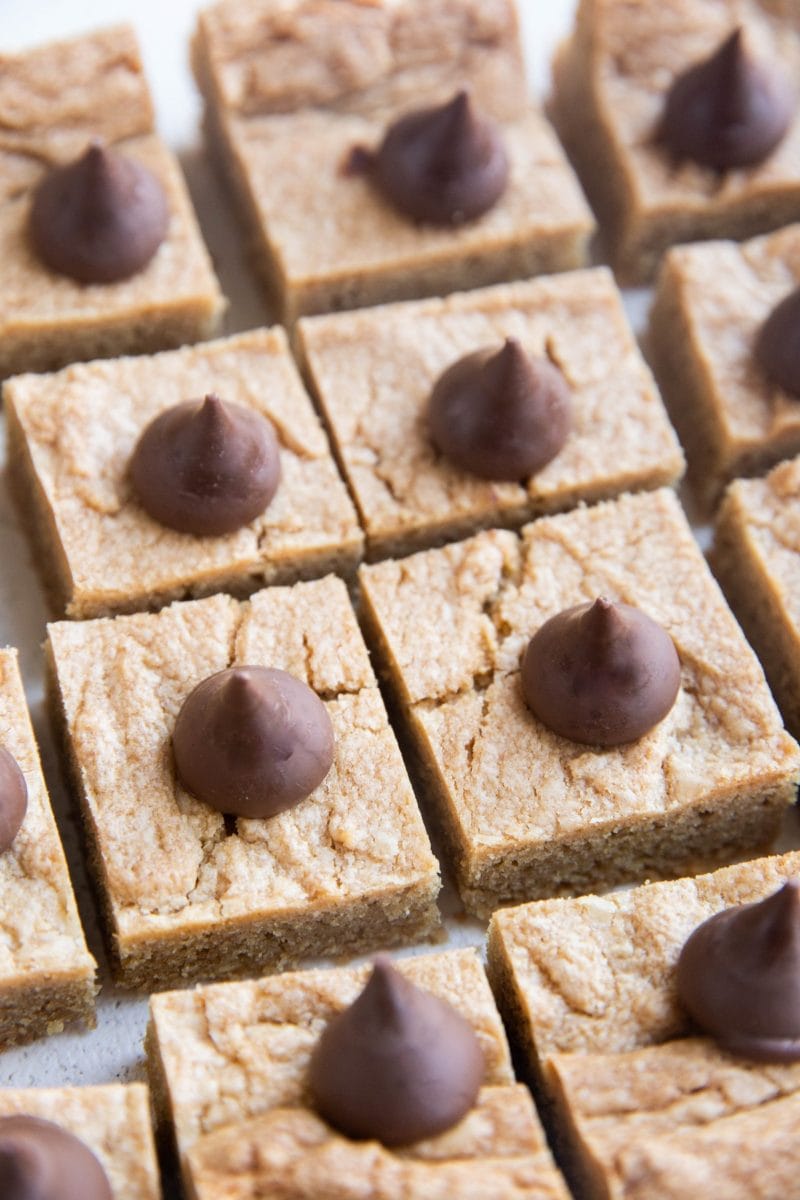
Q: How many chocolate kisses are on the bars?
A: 12